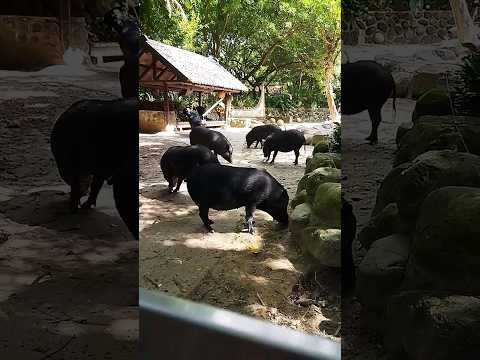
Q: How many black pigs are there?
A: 5